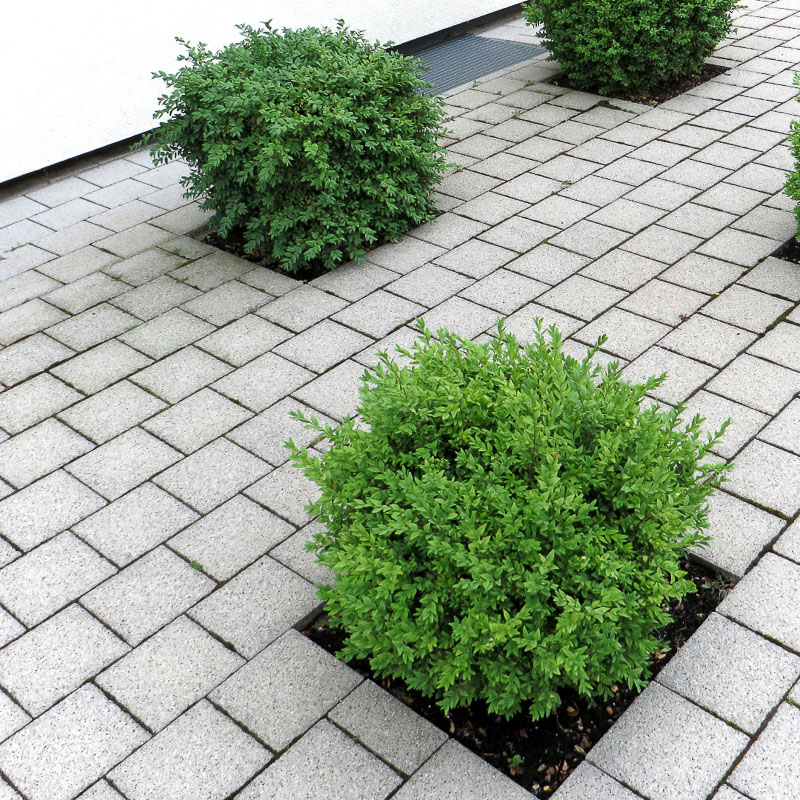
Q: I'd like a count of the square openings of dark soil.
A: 4